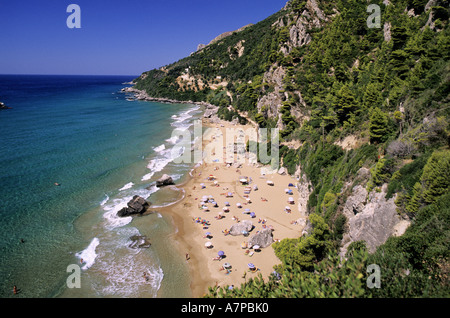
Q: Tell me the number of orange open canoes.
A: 0